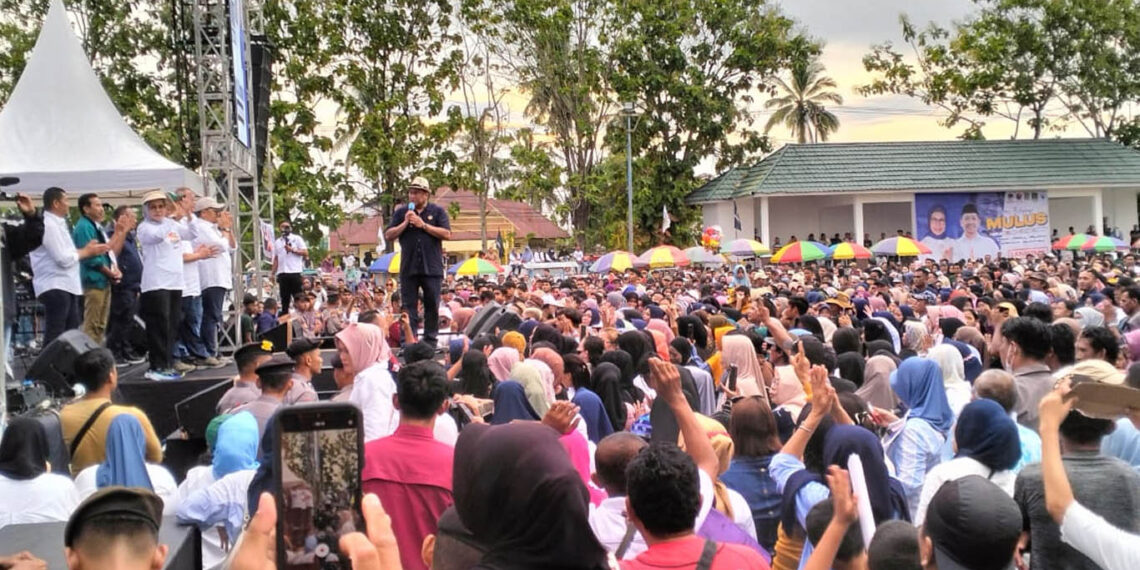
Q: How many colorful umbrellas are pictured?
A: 11